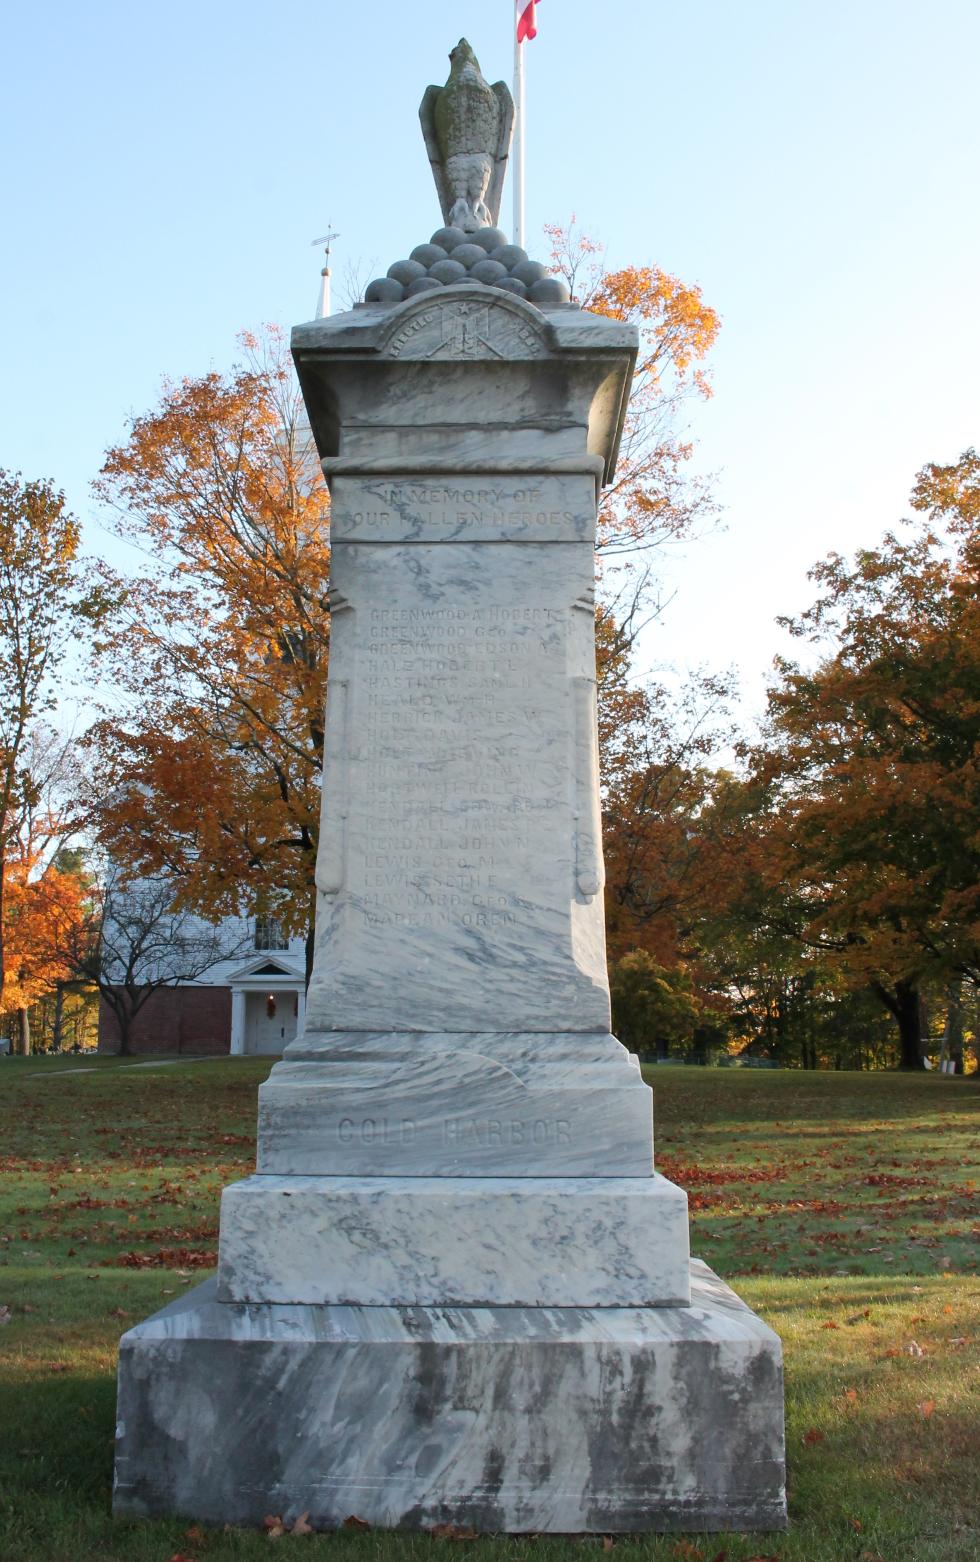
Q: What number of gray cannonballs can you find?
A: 14